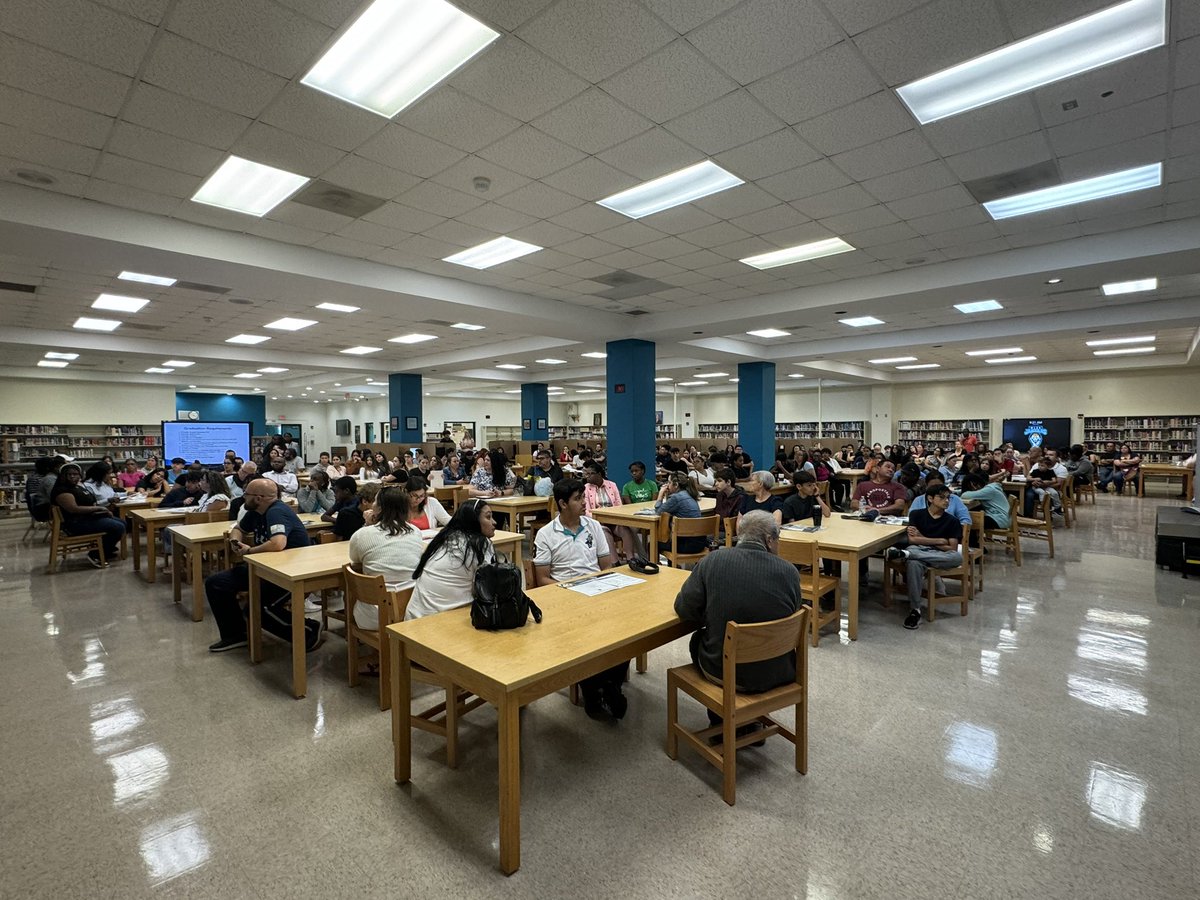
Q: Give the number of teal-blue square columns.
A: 4